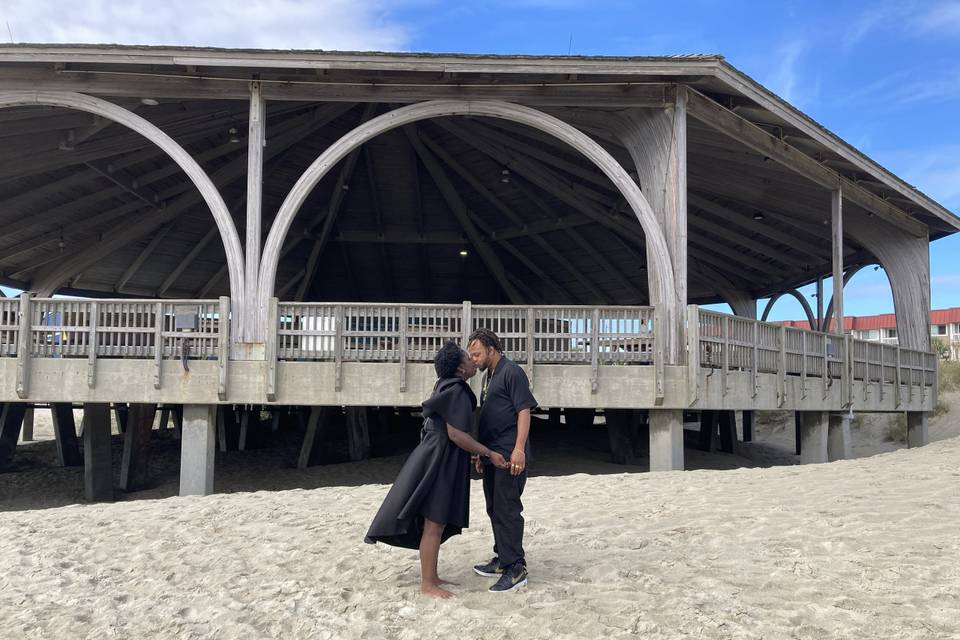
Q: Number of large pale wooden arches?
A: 2